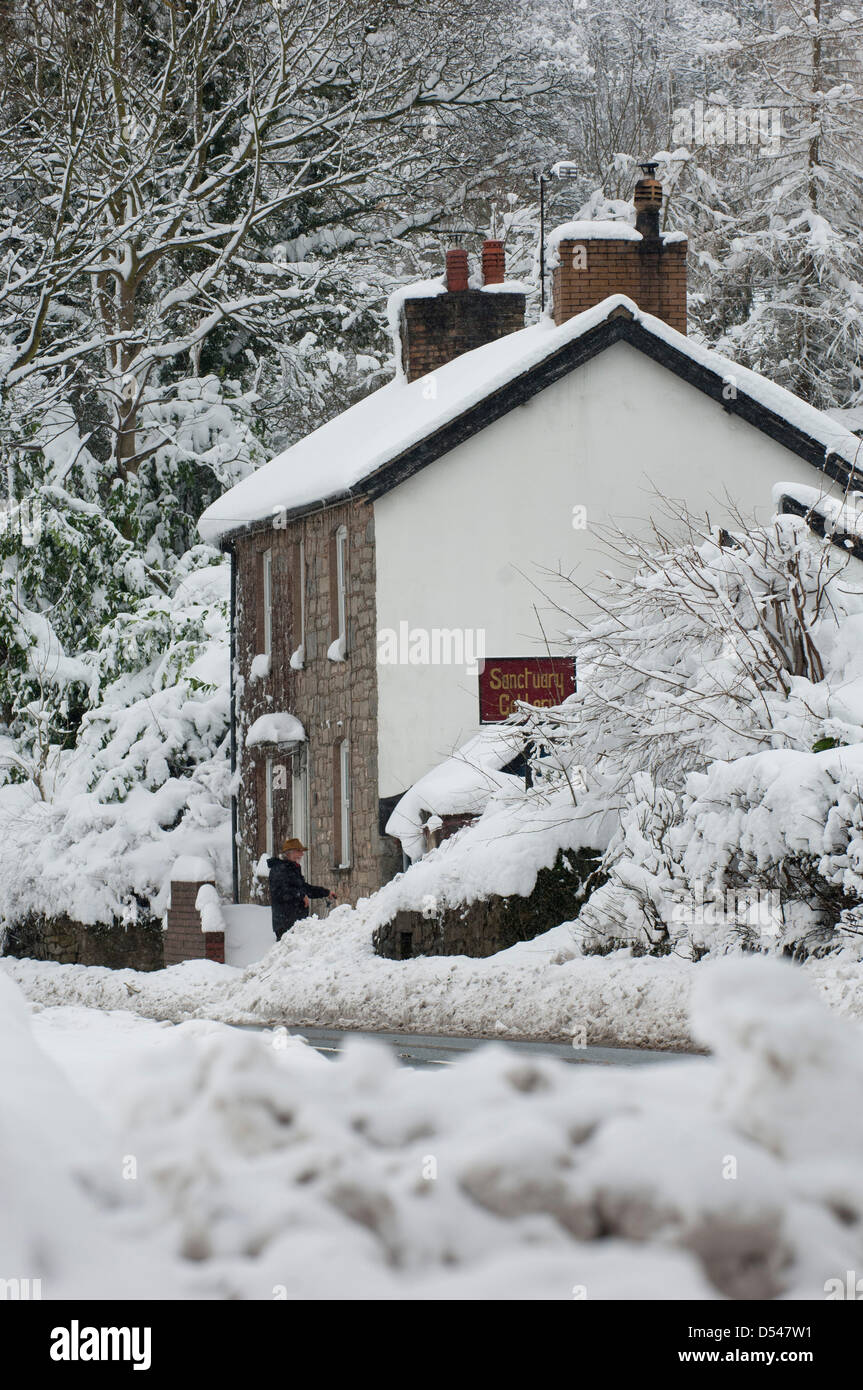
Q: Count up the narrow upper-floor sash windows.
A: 3